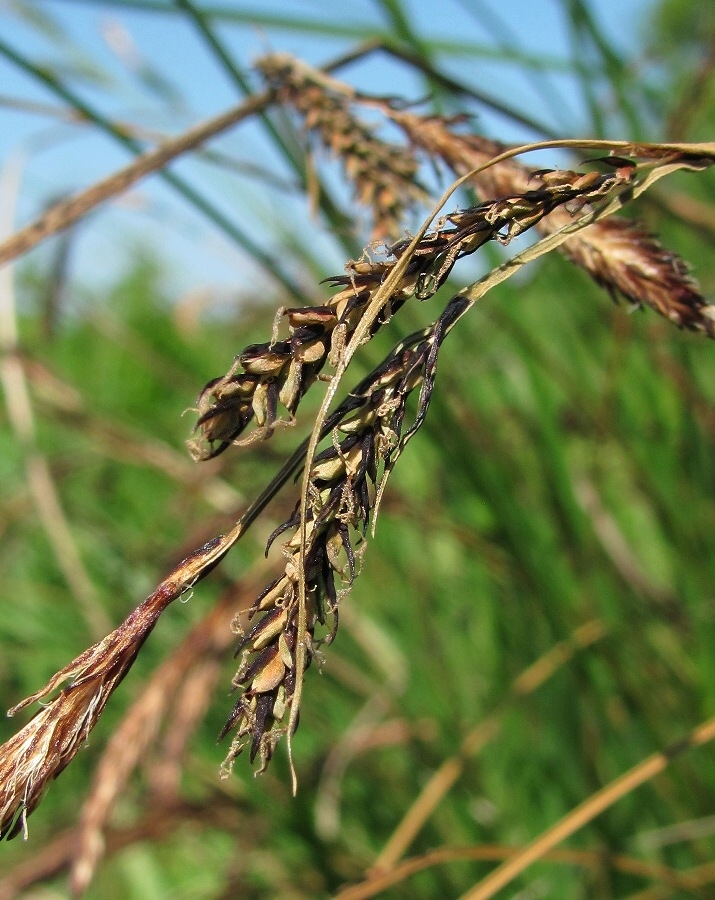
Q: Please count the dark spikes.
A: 2